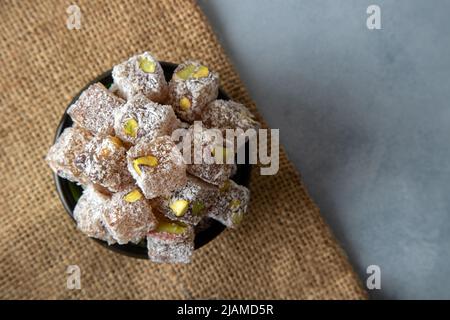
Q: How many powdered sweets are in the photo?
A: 14